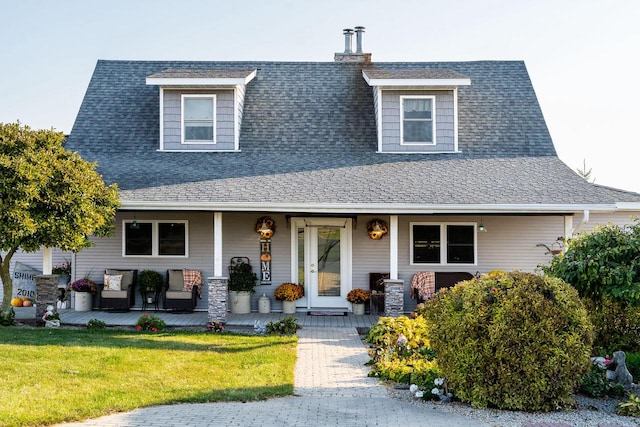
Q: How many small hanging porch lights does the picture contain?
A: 2